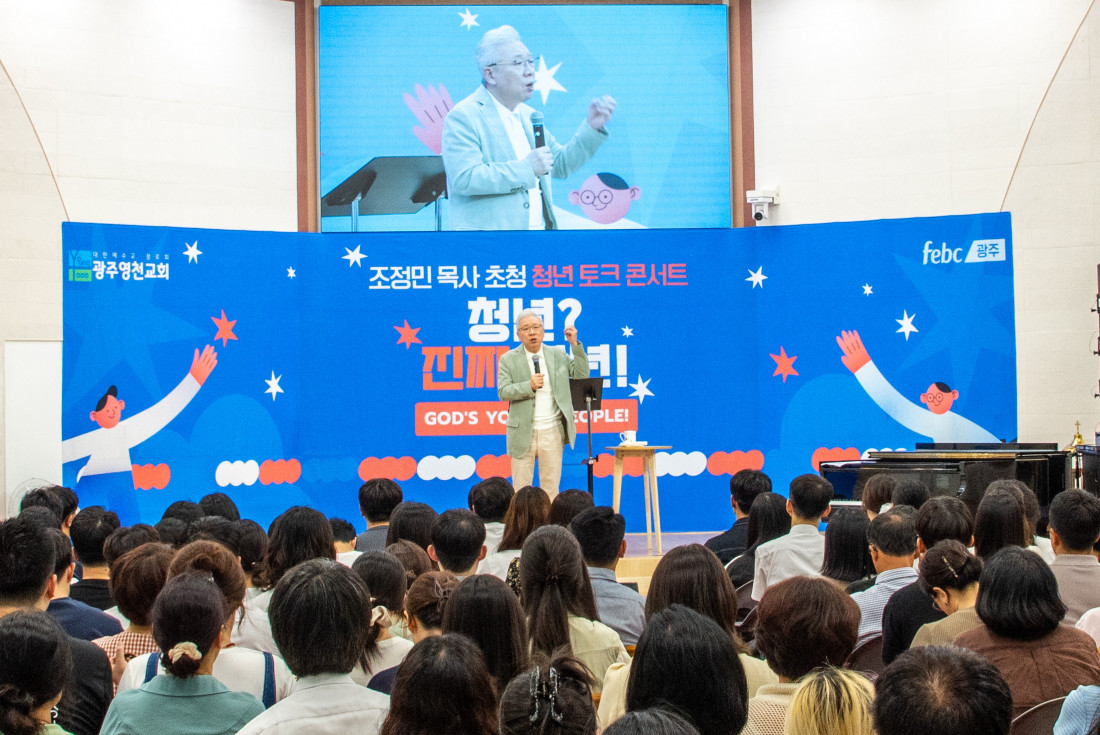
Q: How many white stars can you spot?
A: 11